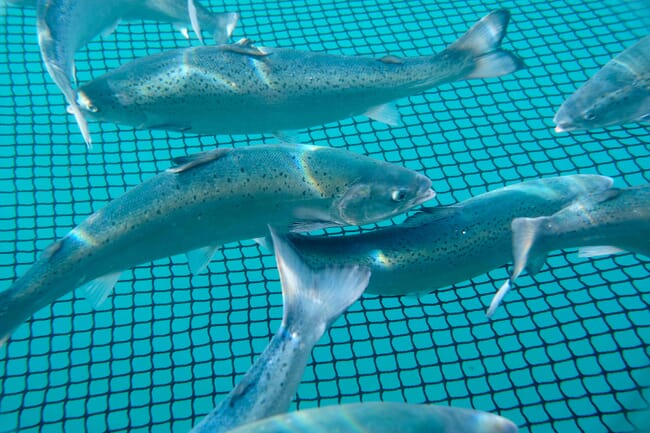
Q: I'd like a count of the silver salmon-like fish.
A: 9